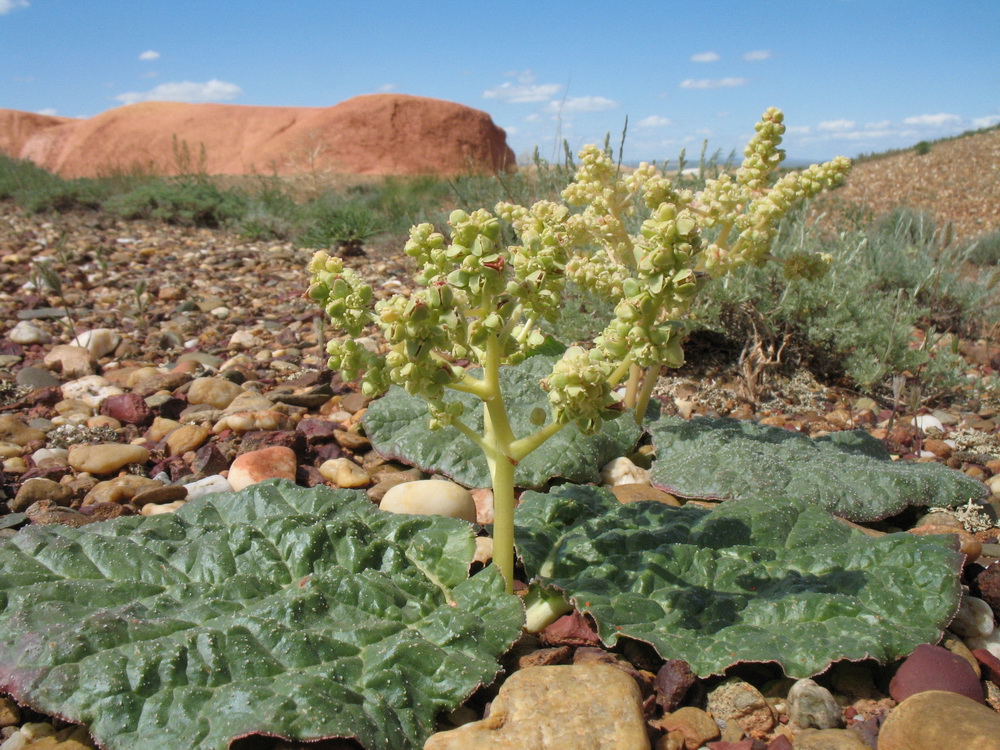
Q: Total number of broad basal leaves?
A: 4